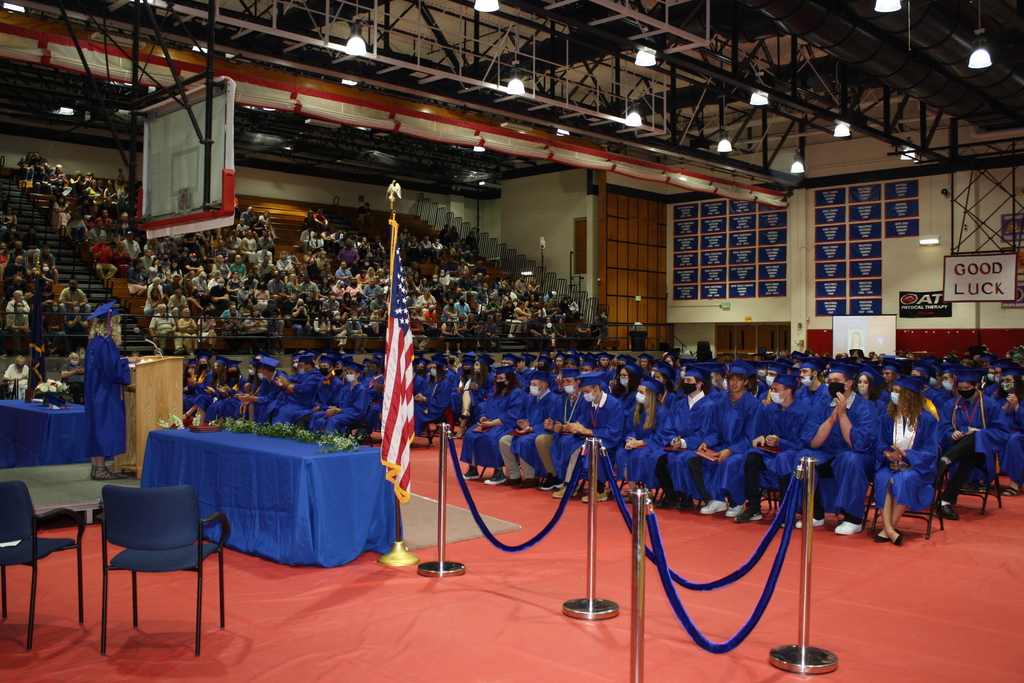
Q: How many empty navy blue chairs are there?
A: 2